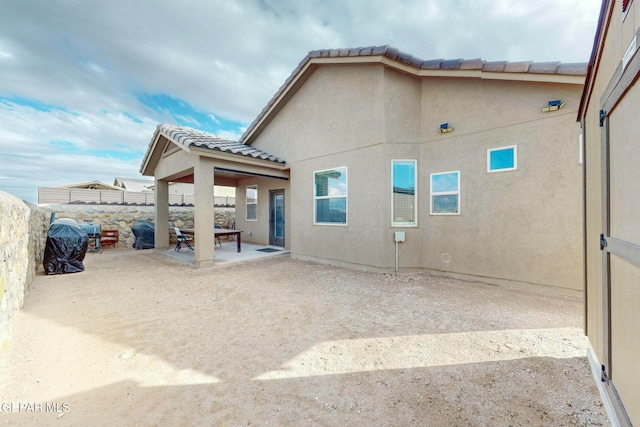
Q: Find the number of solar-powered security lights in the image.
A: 2